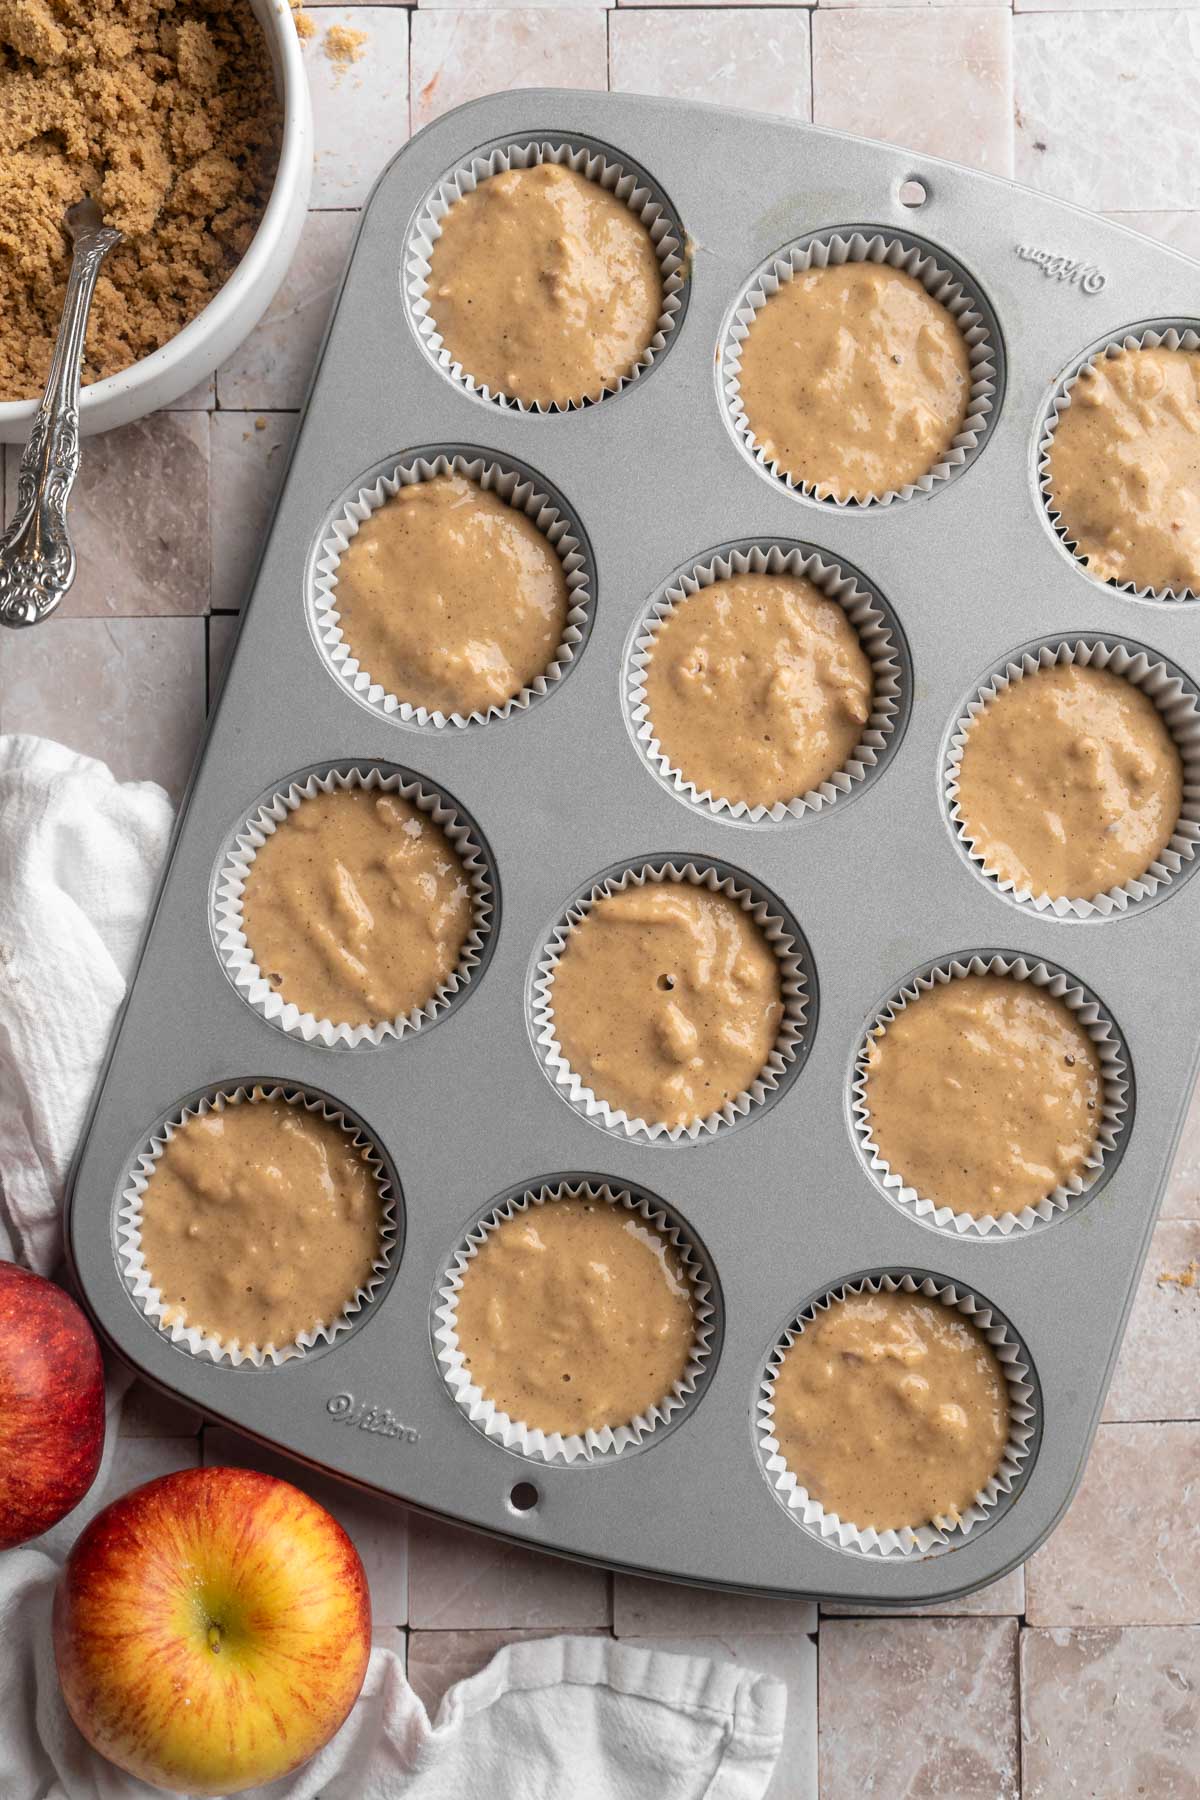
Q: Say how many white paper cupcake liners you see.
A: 12